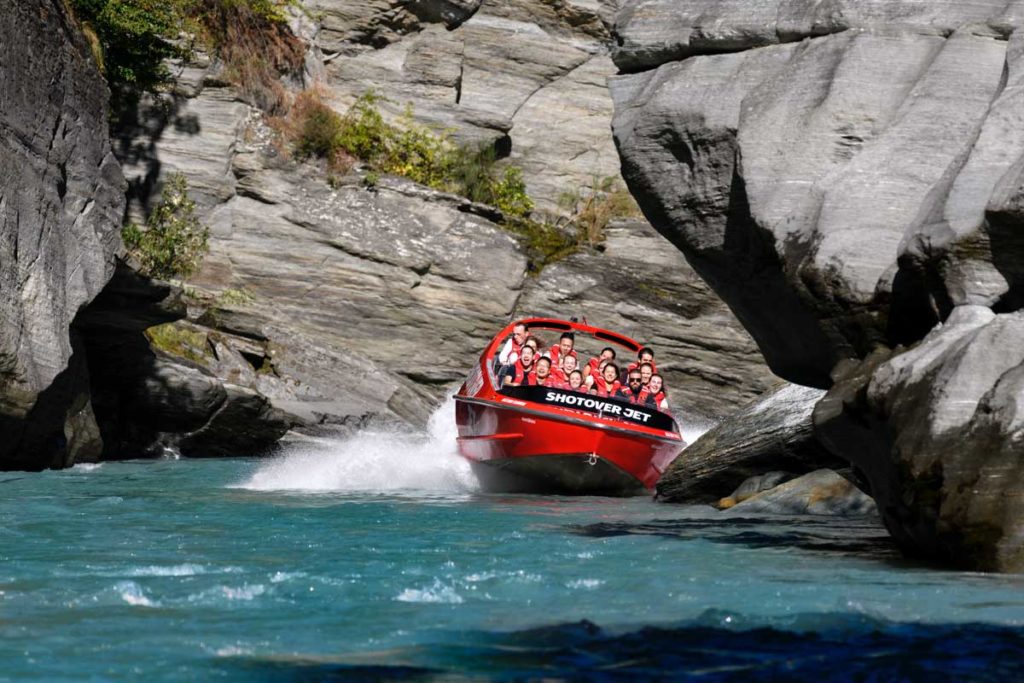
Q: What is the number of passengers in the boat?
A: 14